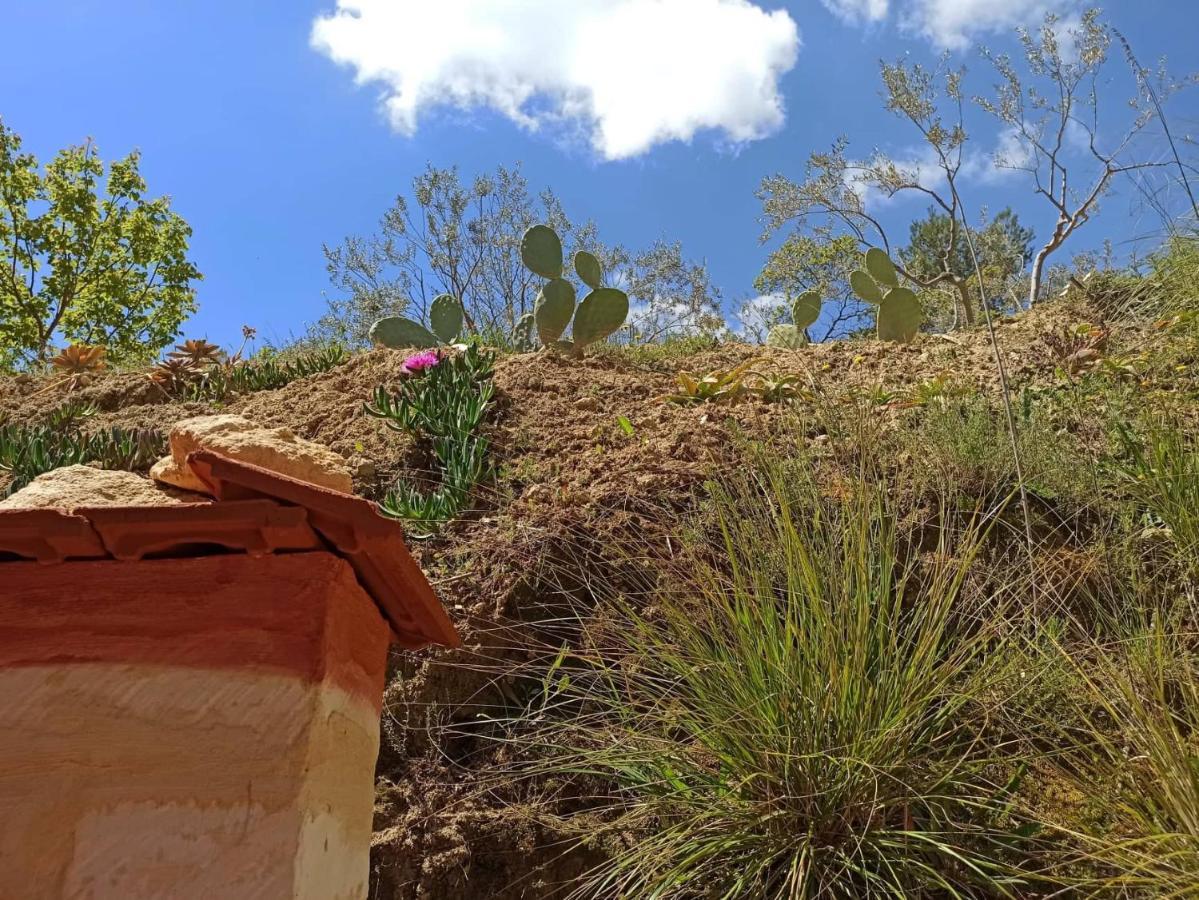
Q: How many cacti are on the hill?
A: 4